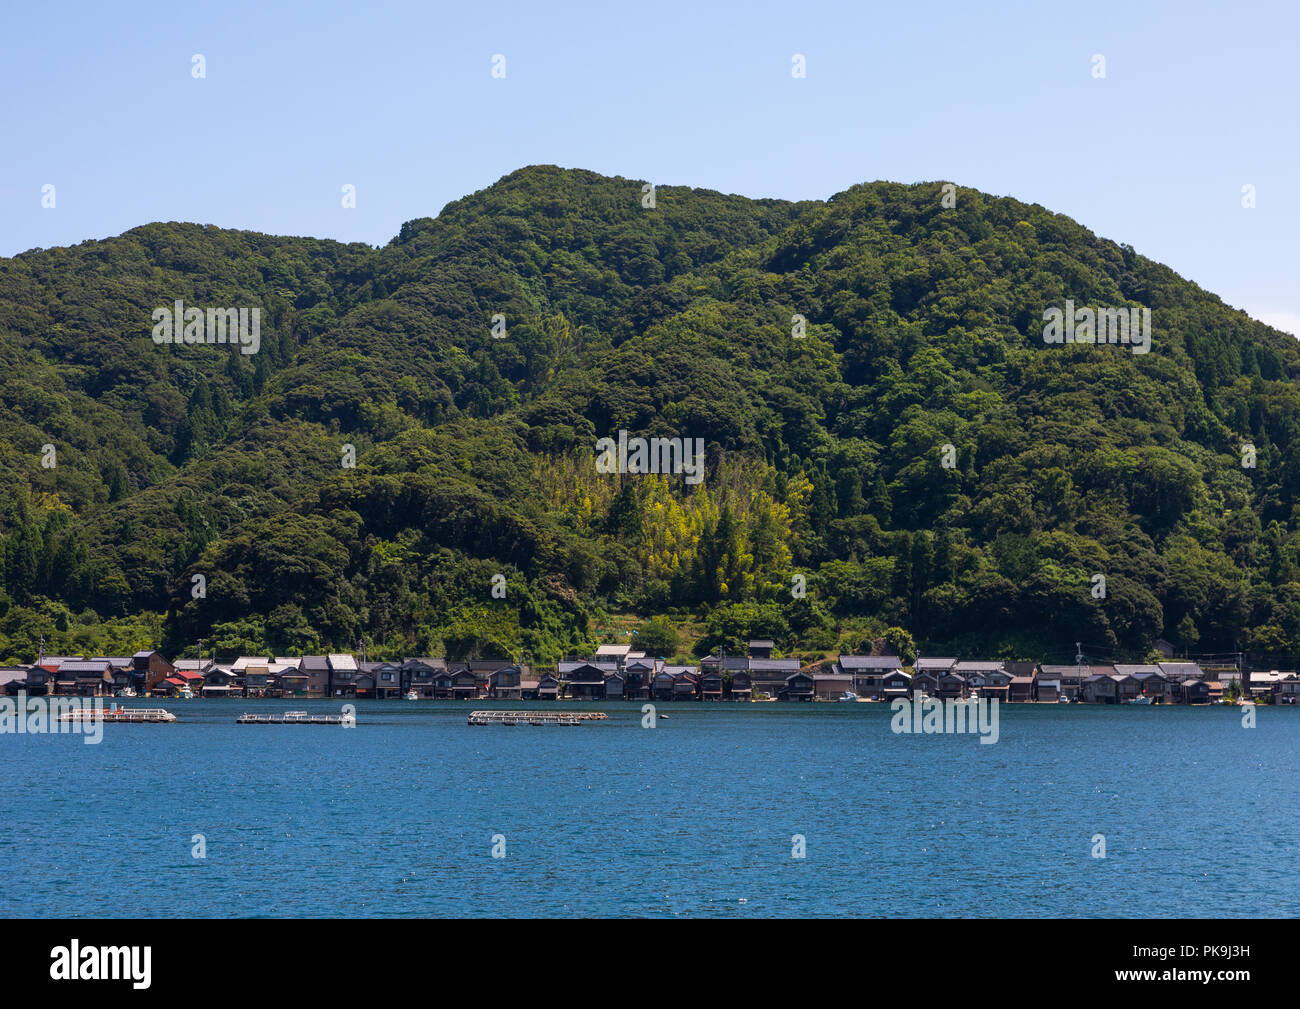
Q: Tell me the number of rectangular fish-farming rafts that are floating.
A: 3